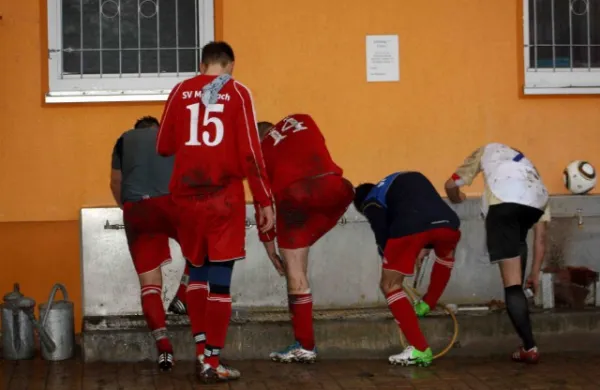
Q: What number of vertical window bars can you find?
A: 12